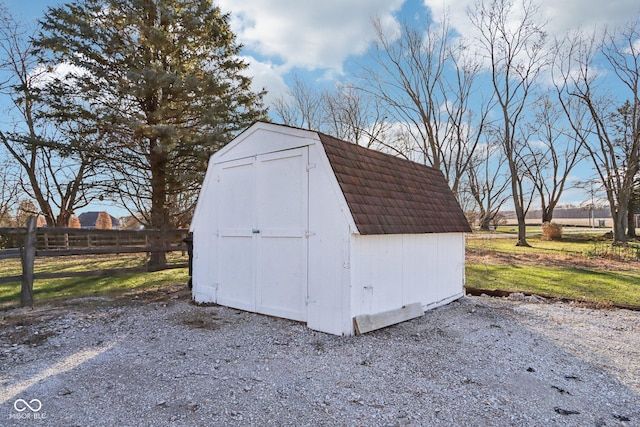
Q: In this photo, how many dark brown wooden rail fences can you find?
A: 1